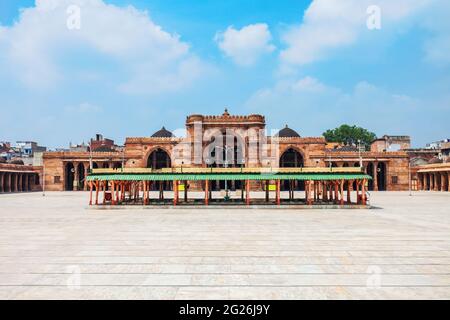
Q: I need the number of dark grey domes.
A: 2